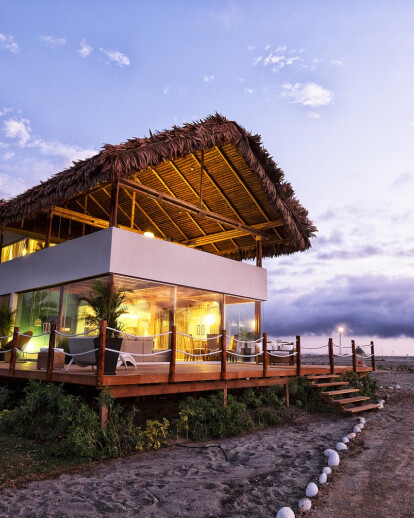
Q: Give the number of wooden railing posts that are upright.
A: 10